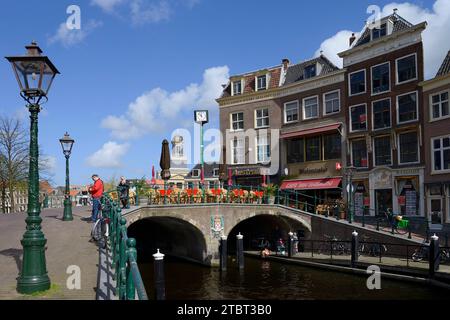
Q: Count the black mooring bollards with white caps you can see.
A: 6